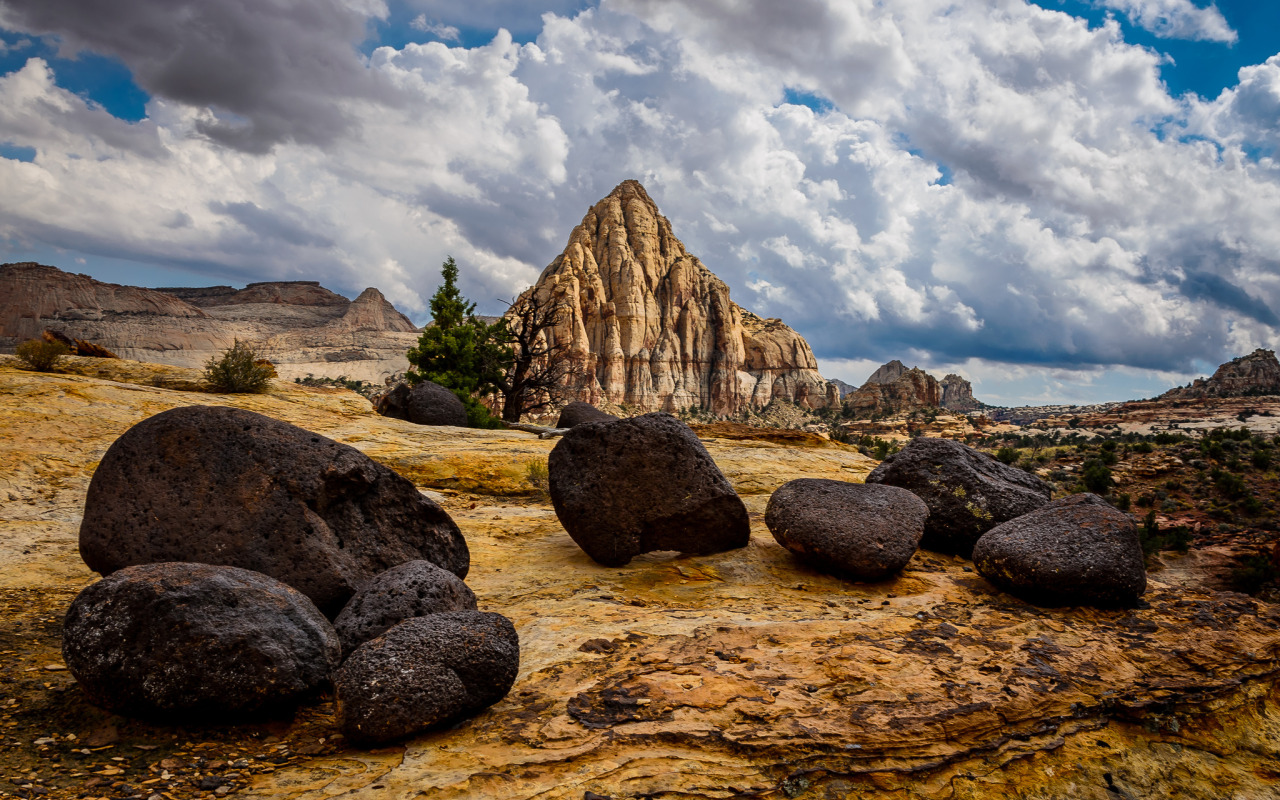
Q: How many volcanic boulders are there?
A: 11